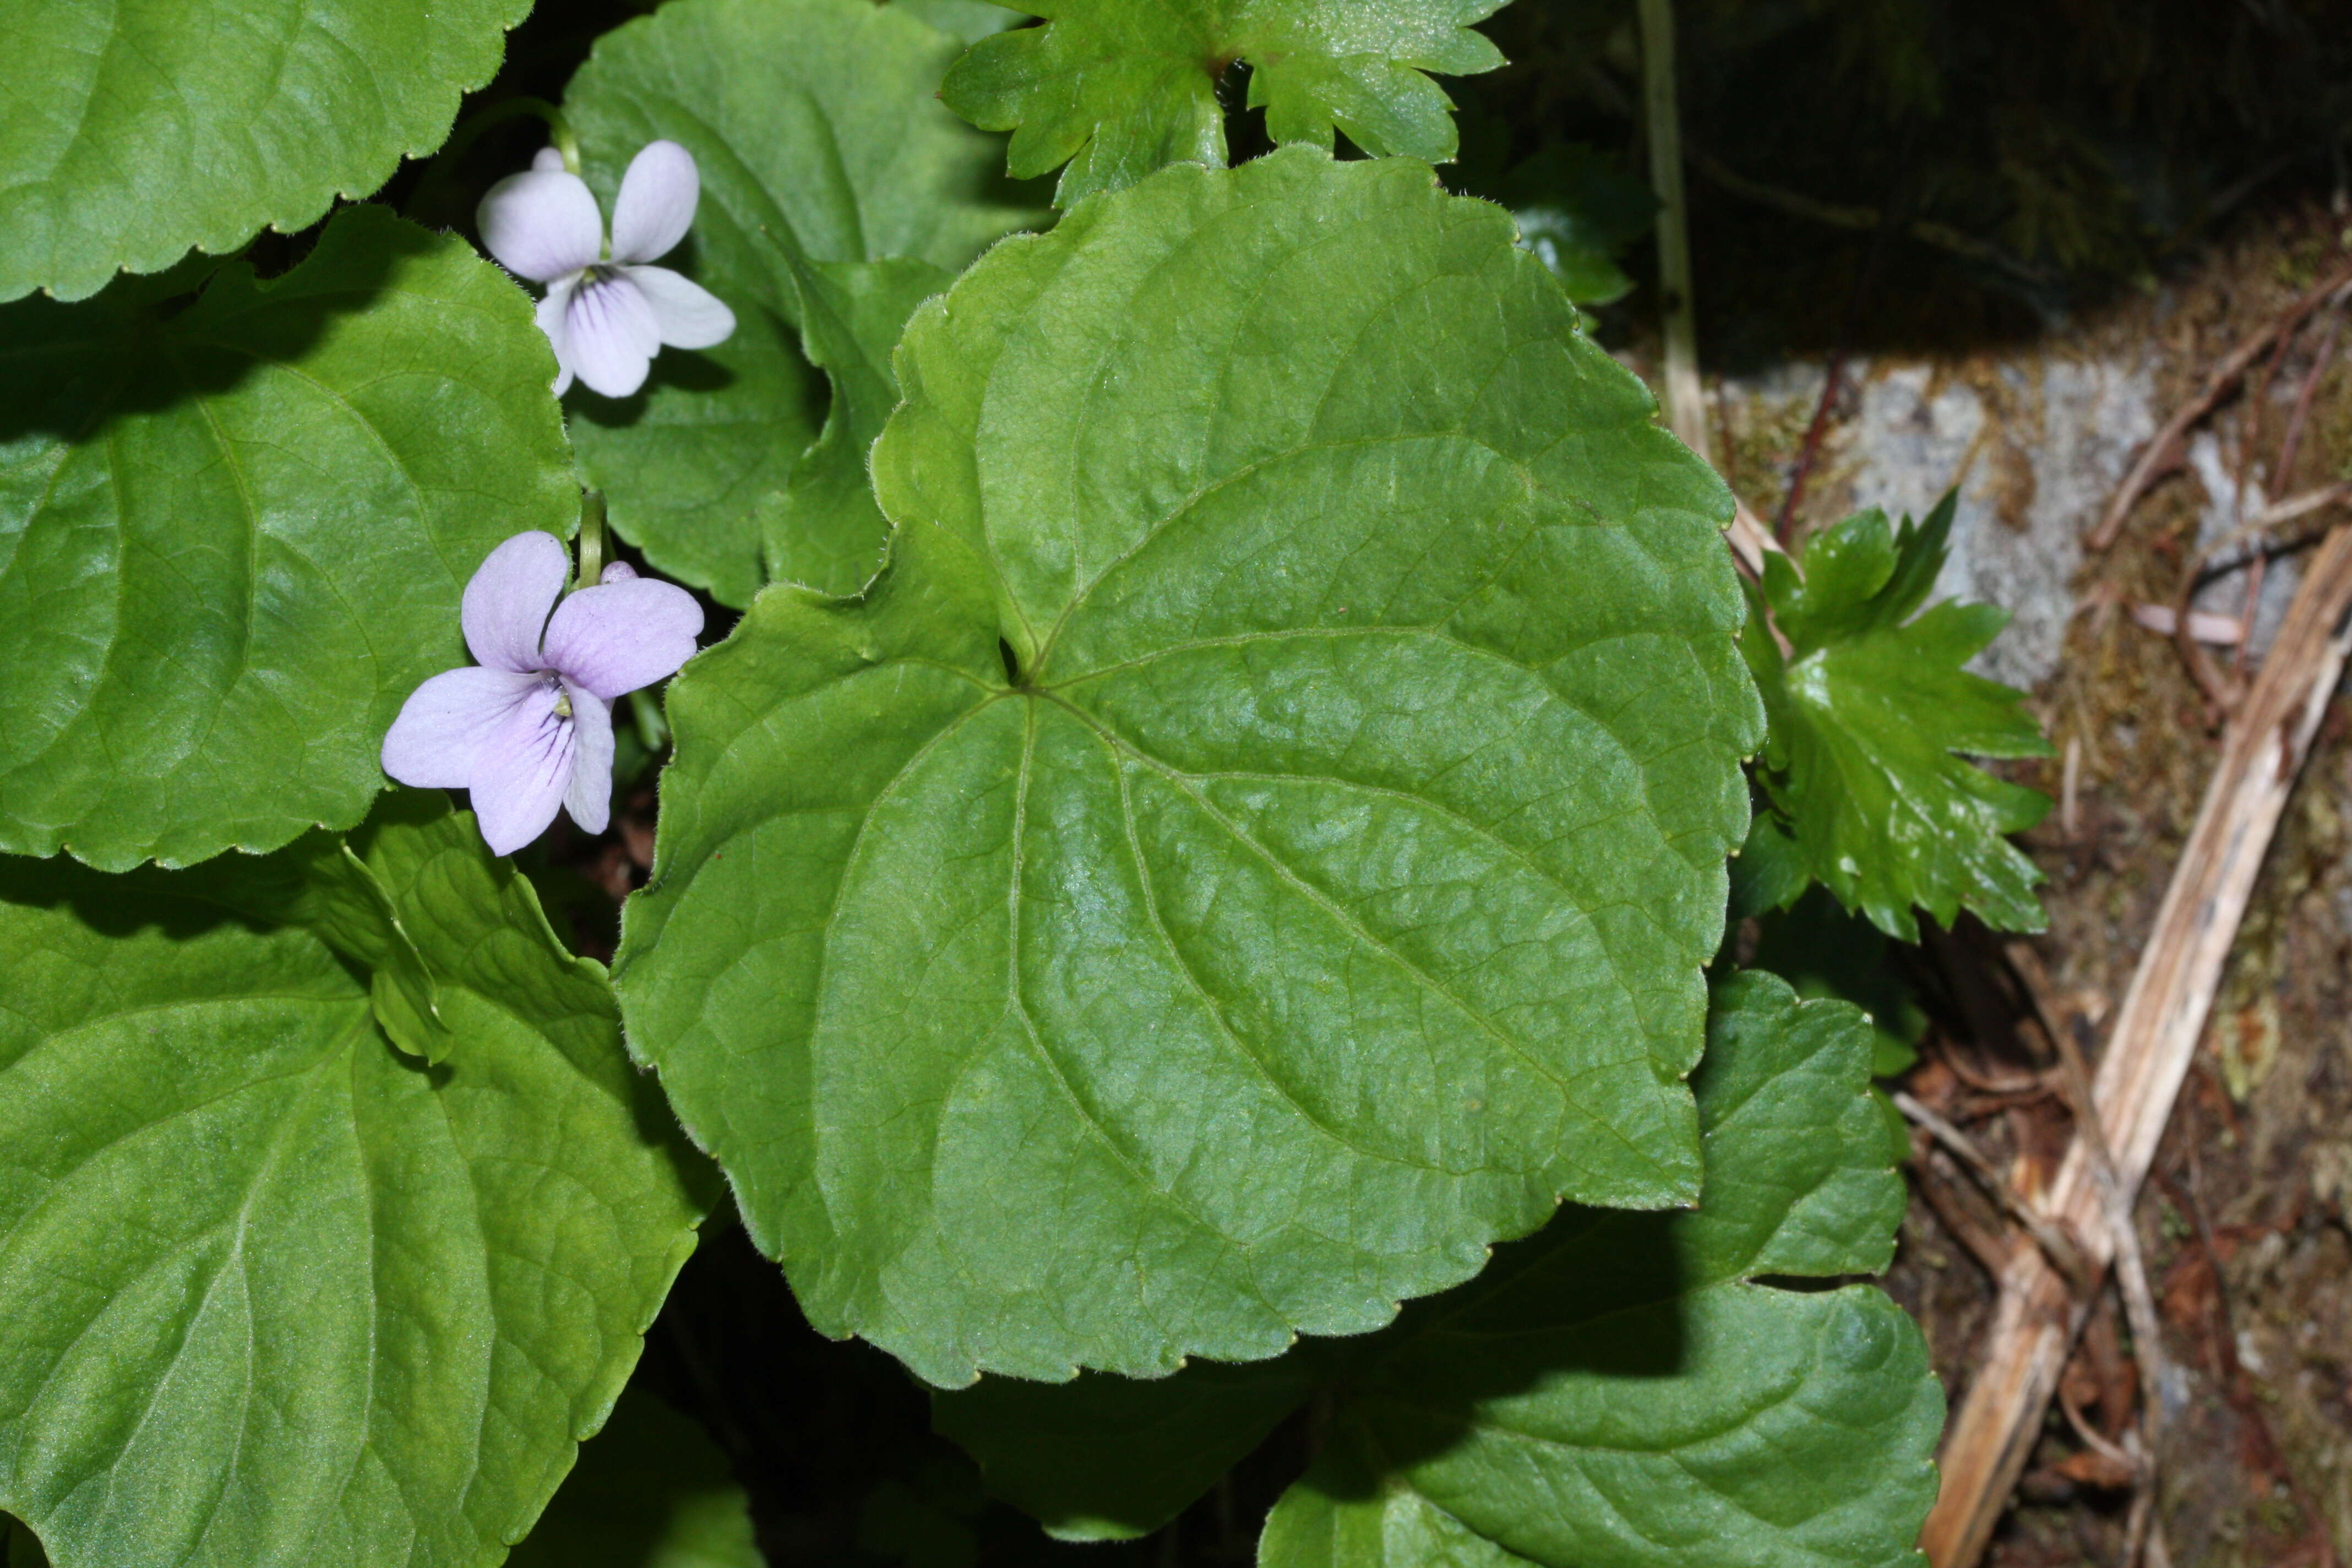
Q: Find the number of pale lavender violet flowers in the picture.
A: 2